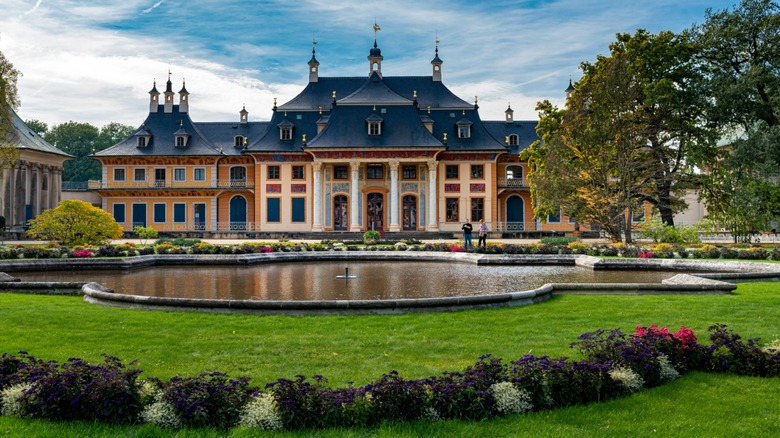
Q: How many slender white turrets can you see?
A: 9